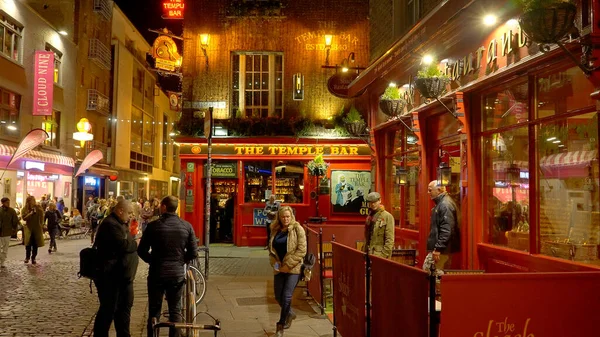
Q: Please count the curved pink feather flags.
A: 2